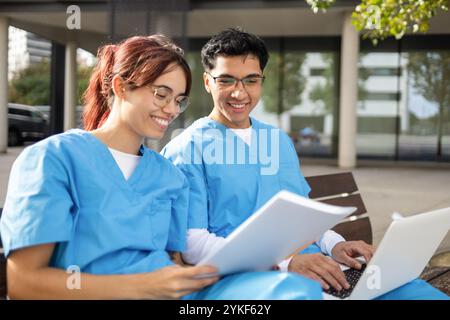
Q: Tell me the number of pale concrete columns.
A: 3